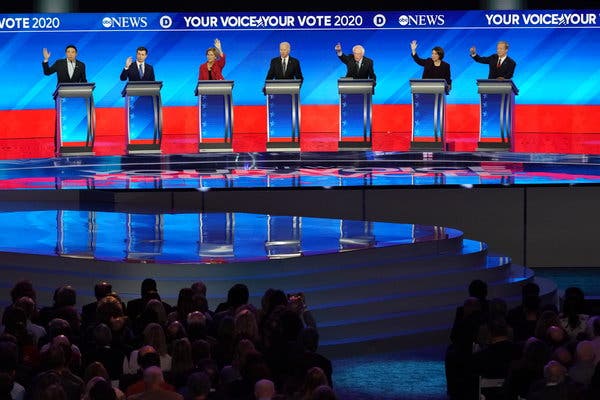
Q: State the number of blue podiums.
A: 7